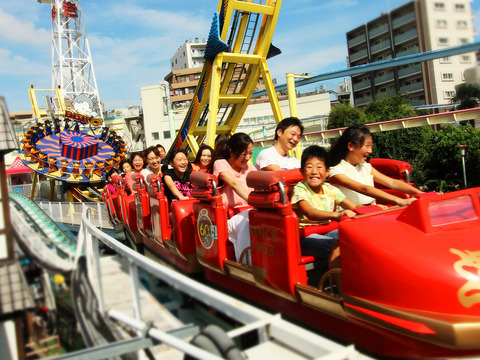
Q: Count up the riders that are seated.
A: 11